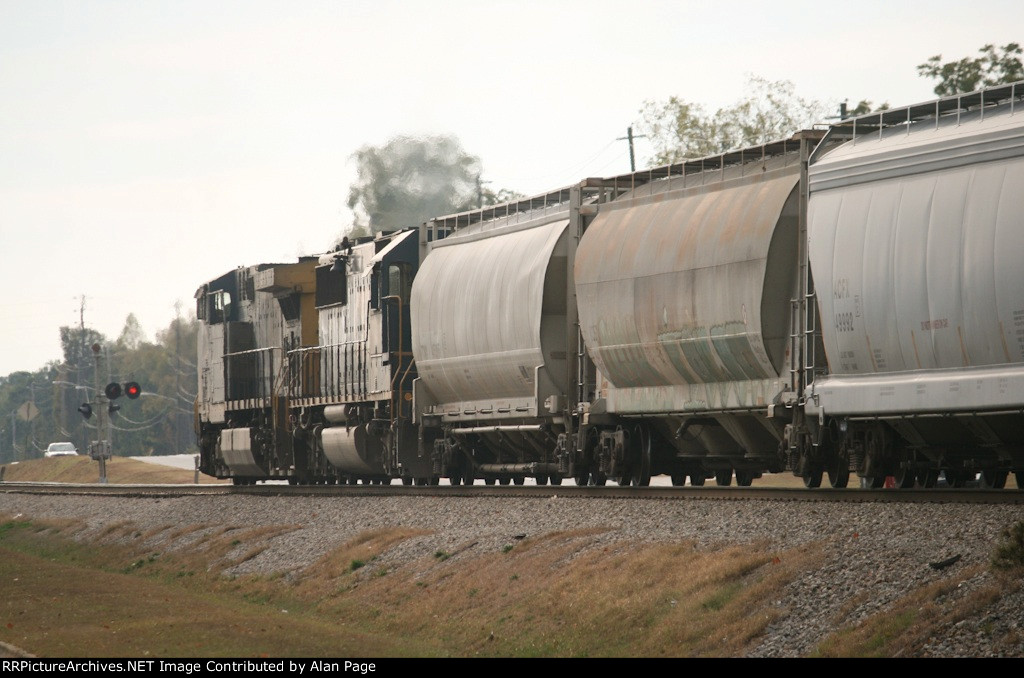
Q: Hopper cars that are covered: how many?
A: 3